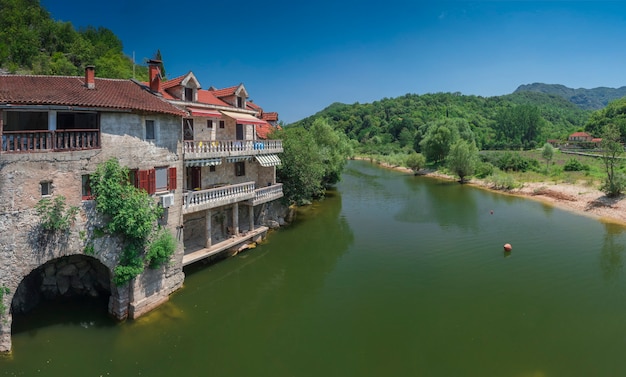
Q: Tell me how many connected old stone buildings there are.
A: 2